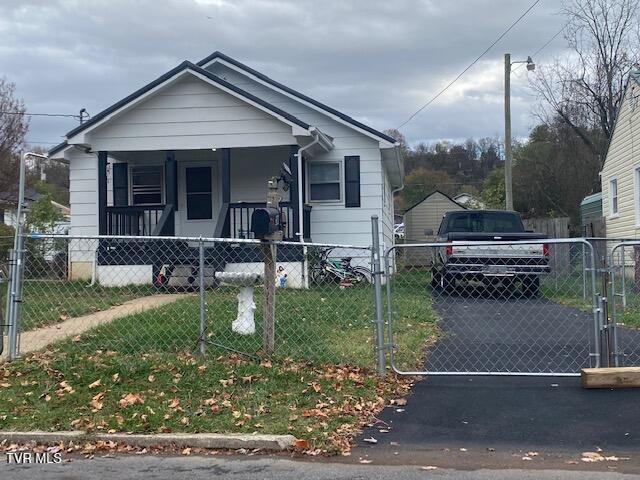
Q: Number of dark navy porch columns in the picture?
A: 4